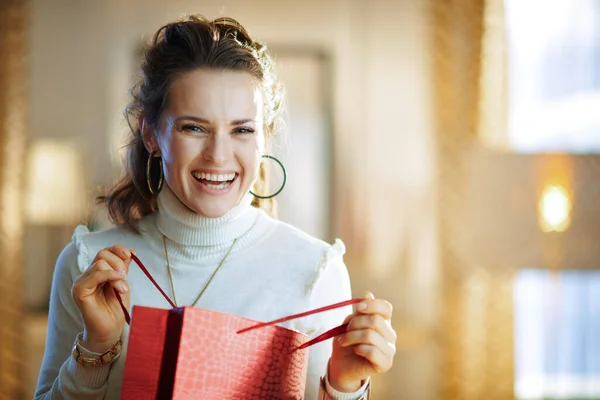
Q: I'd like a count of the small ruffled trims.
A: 2